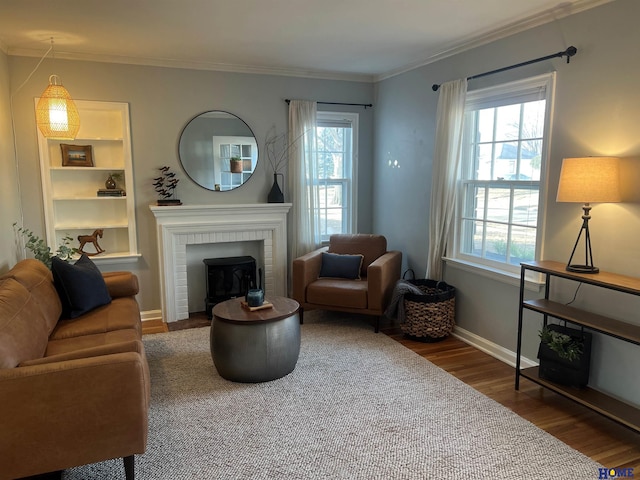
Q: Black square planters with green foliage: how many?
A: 1